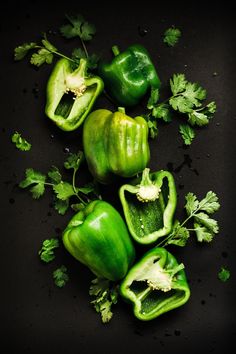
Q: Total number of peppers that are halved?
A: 3